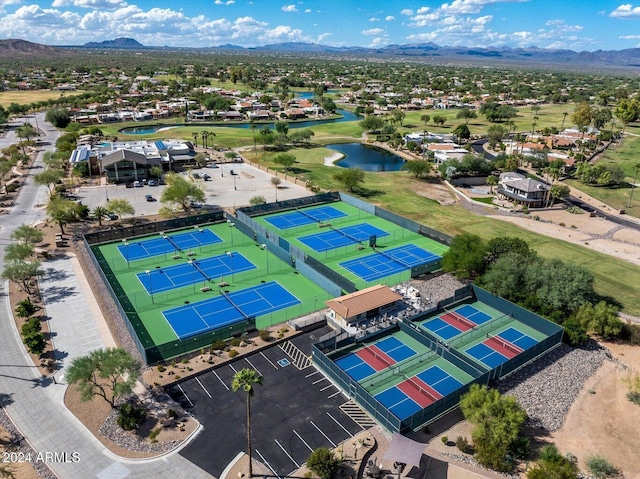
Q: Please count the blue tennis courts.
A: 6